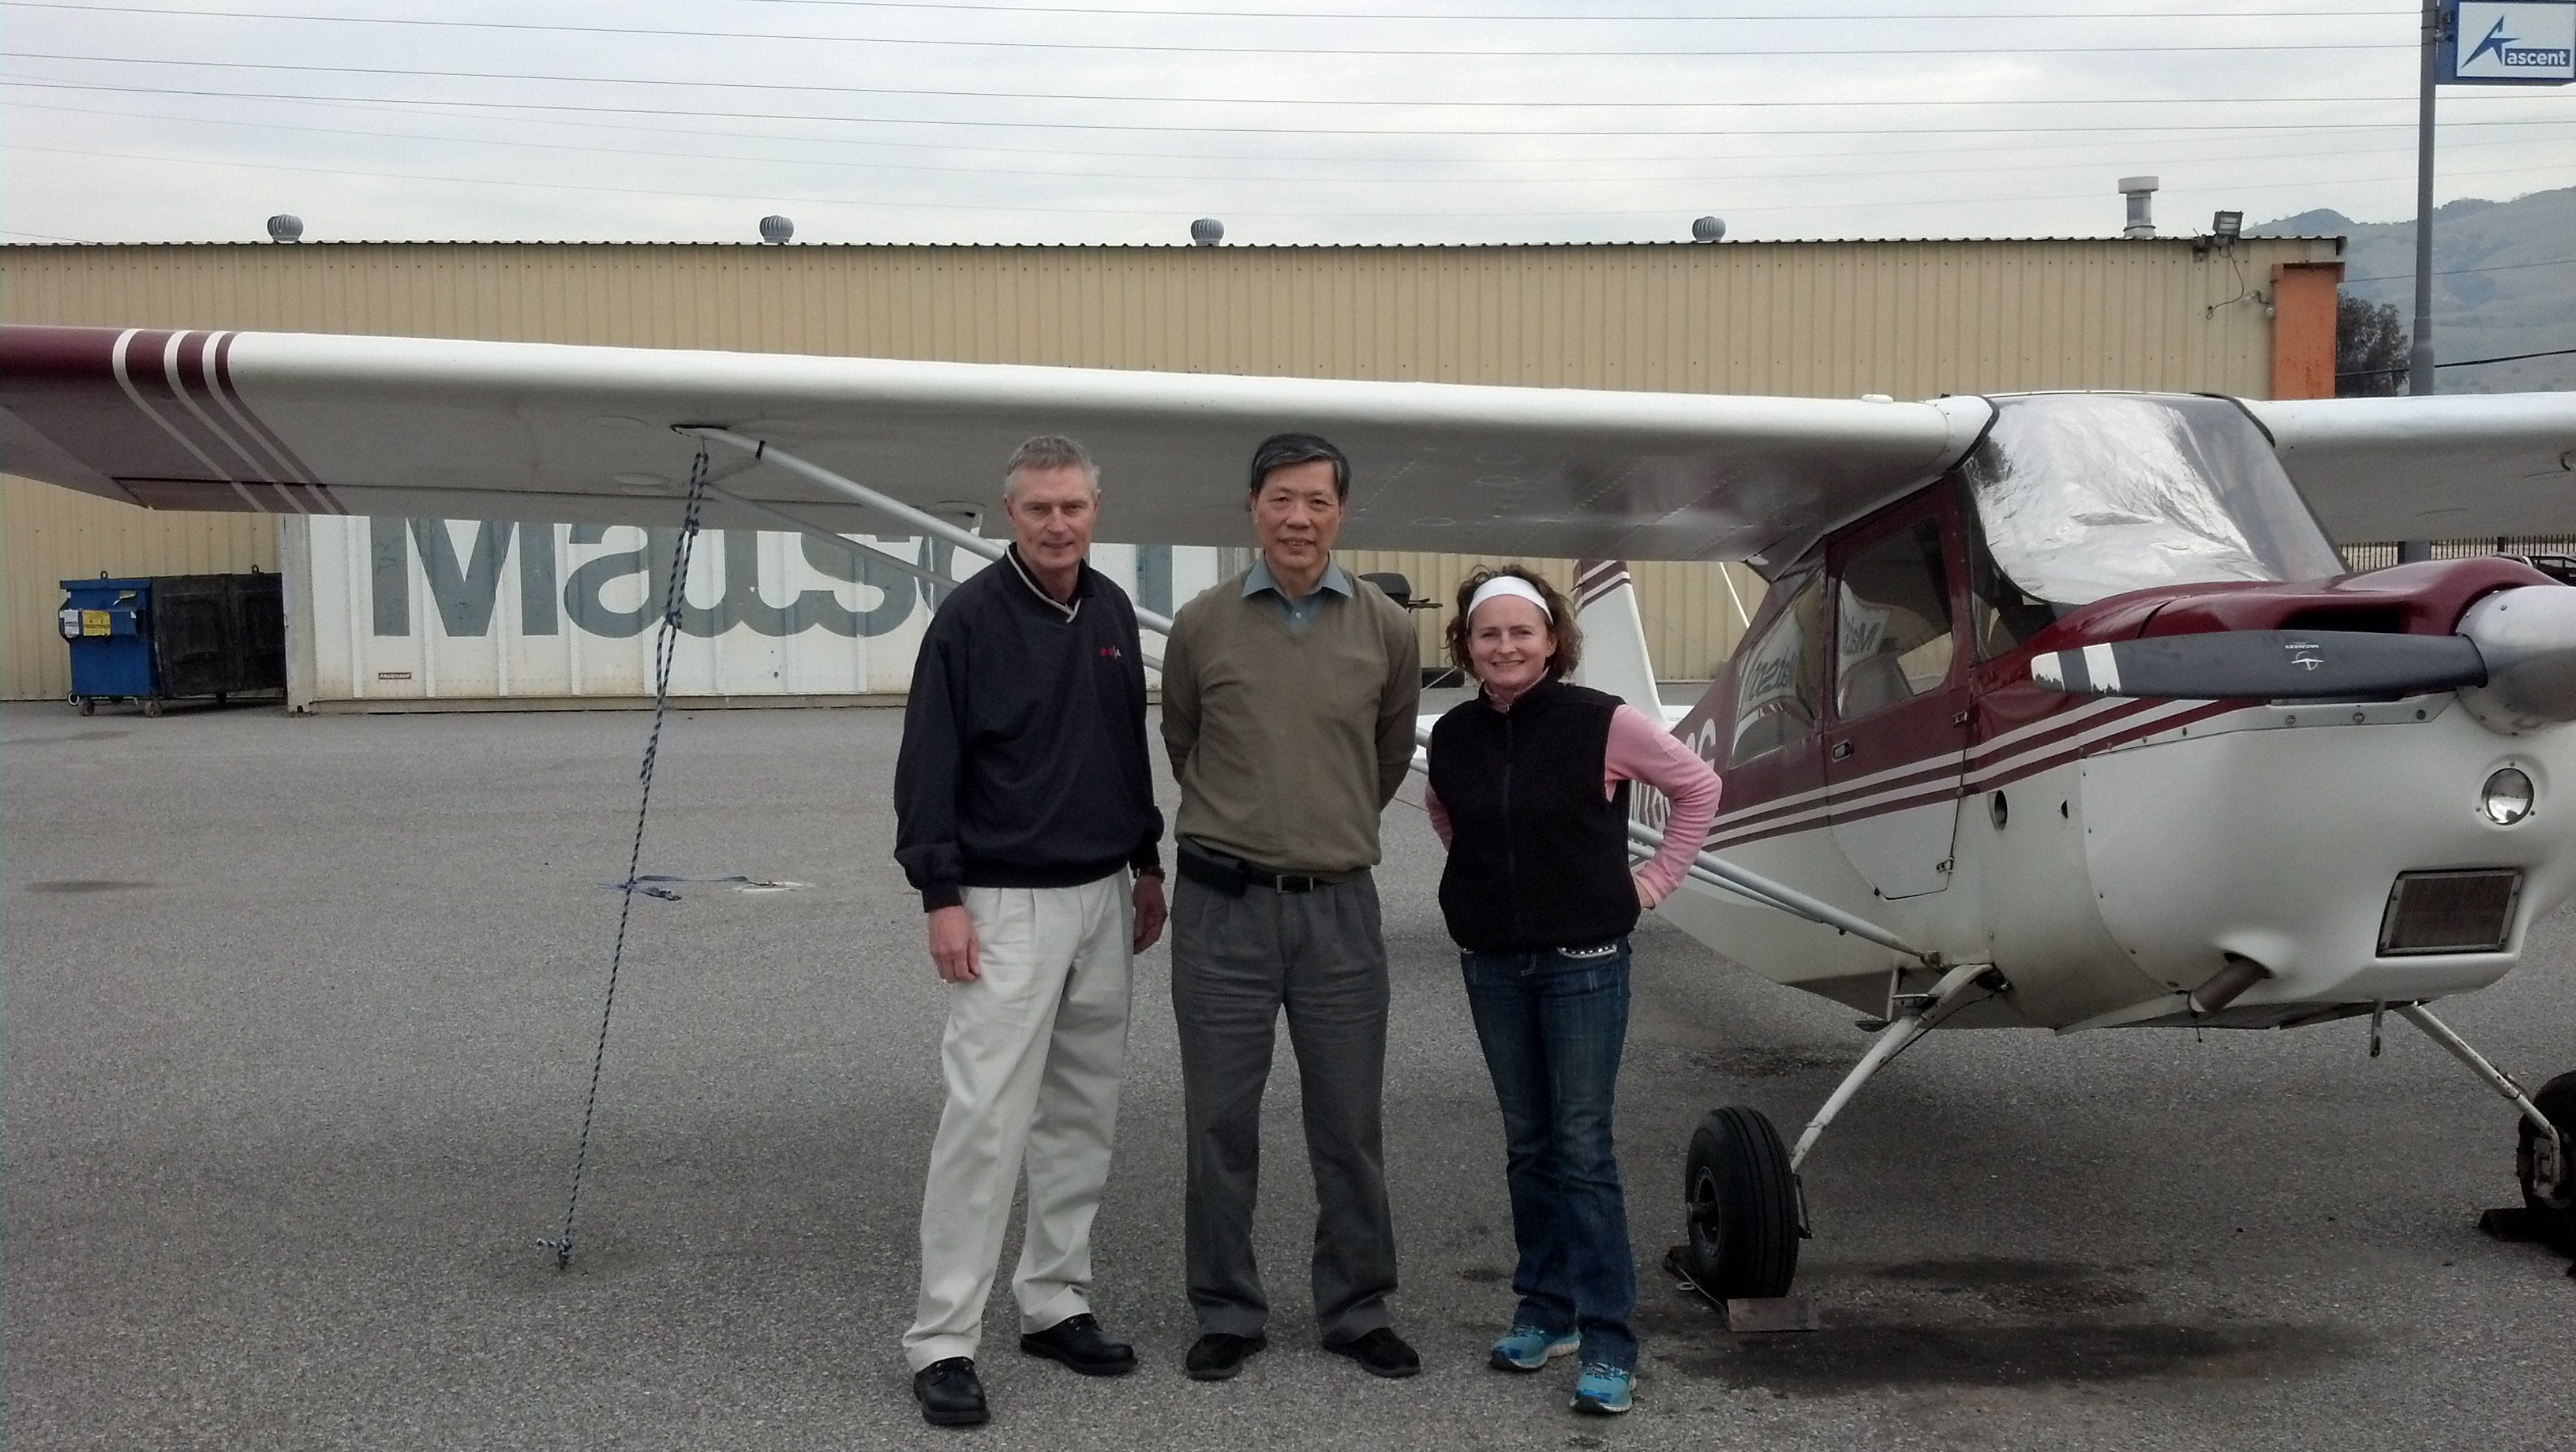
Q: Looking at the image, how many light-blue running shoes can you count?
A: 2